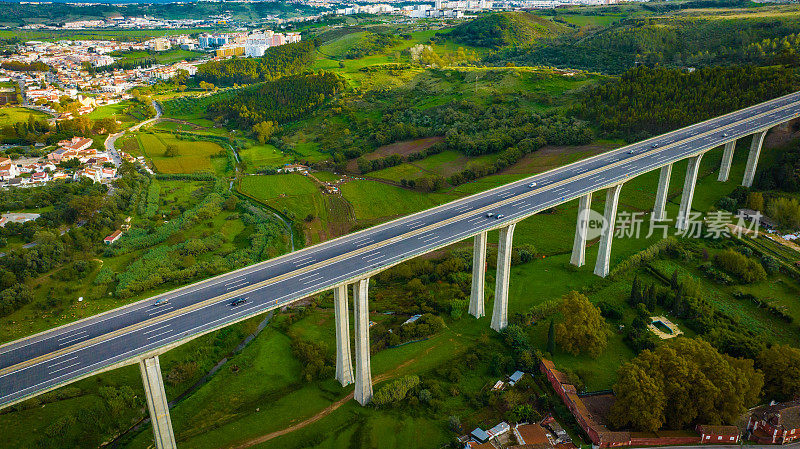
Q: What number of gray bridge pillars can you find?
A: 11